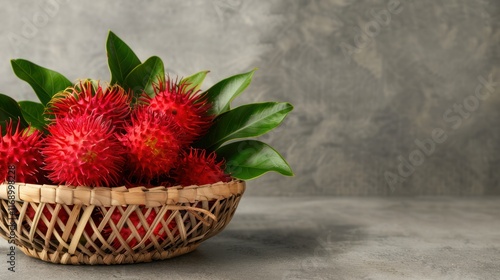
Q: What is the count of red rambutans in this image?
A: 6